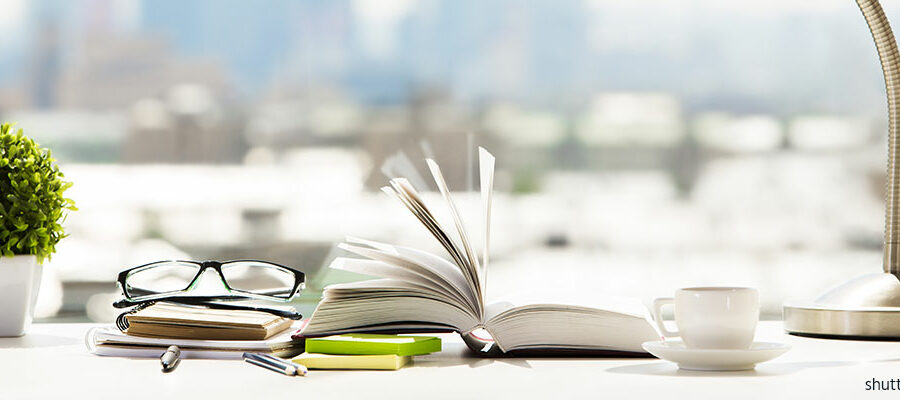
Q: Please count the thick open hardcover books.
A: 1